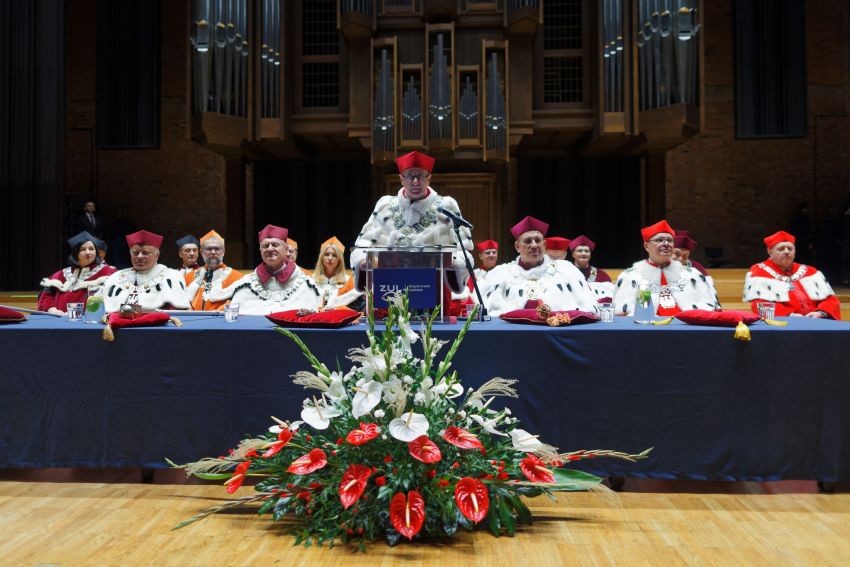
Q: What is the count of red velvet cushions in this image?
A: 5